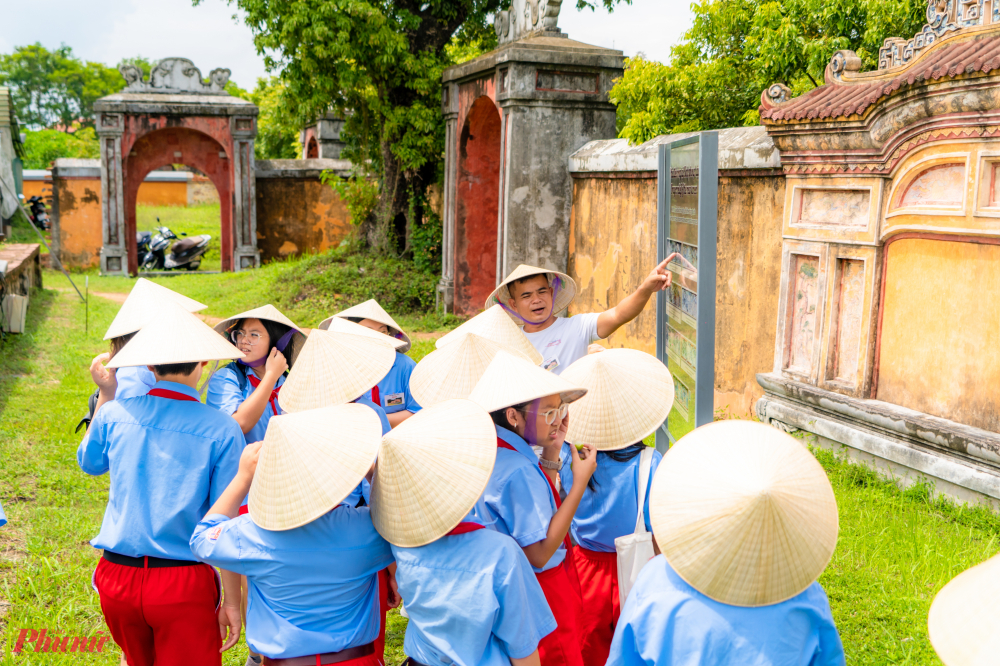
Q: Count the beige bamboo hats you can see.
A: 15